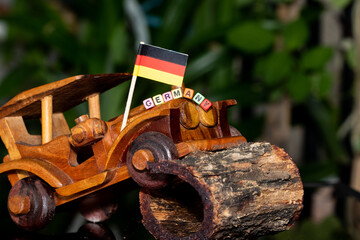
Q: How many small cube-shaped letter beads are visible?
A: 7